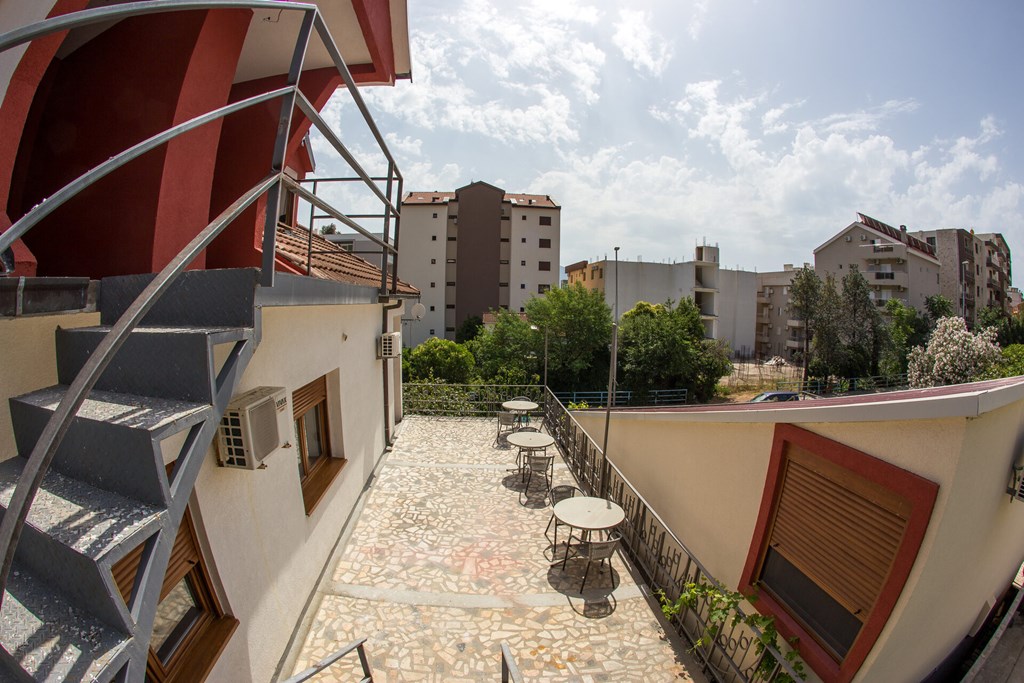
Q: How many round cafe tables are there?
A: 3